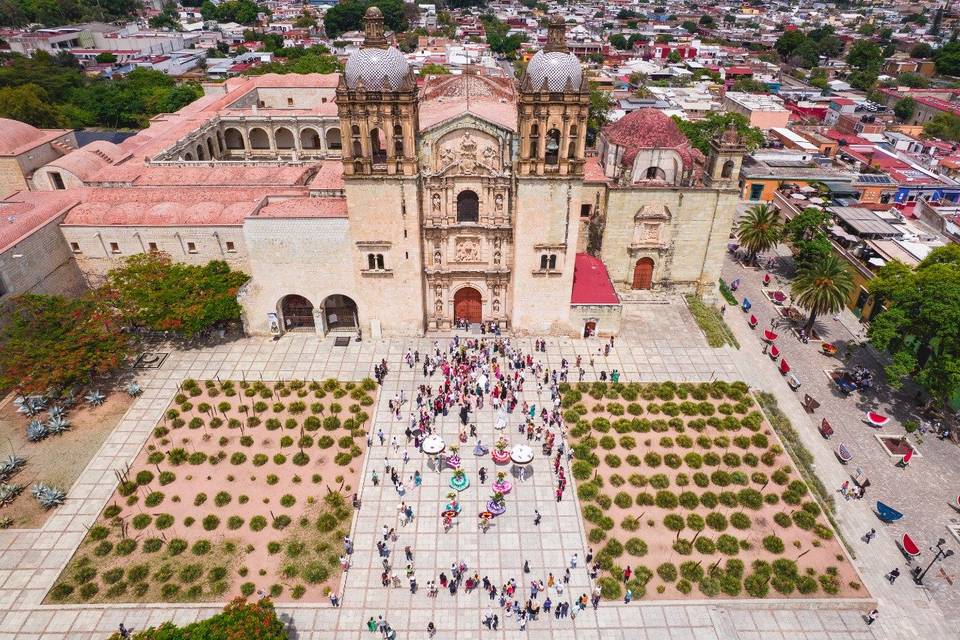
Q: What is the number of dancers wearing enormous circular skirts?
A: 6